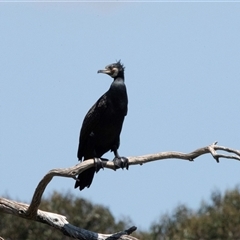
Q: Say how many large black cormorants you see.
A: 1